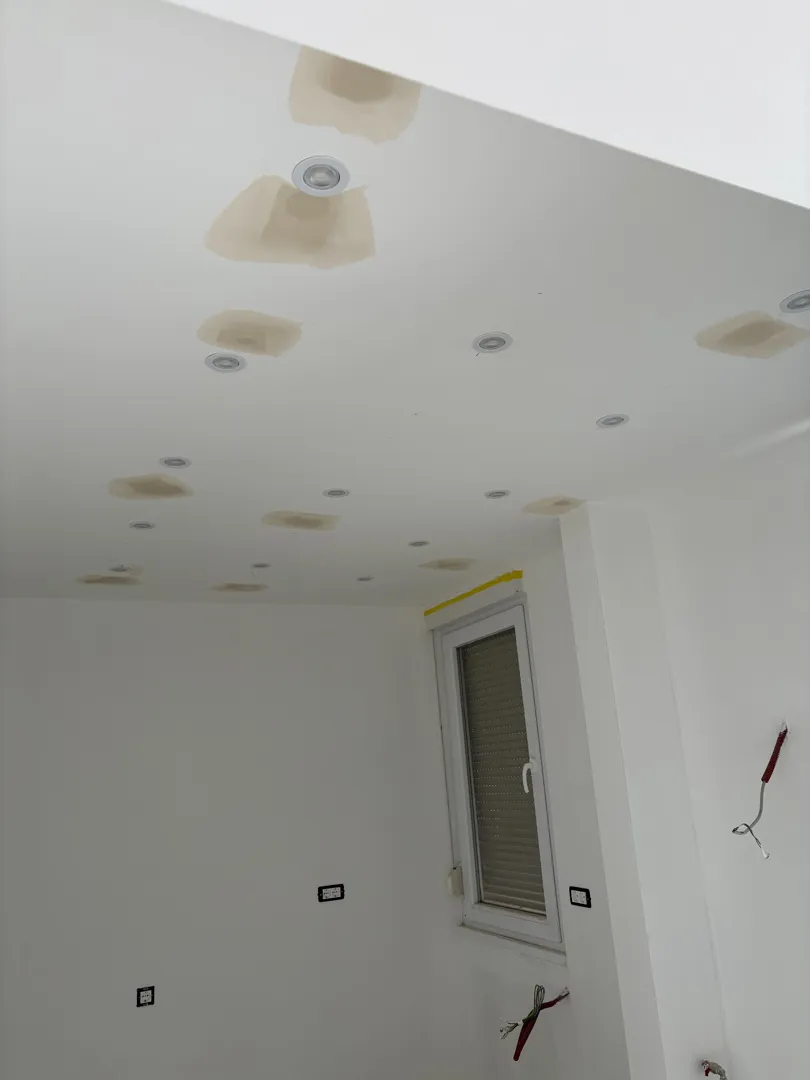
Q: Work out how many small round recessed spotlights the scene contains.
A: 13